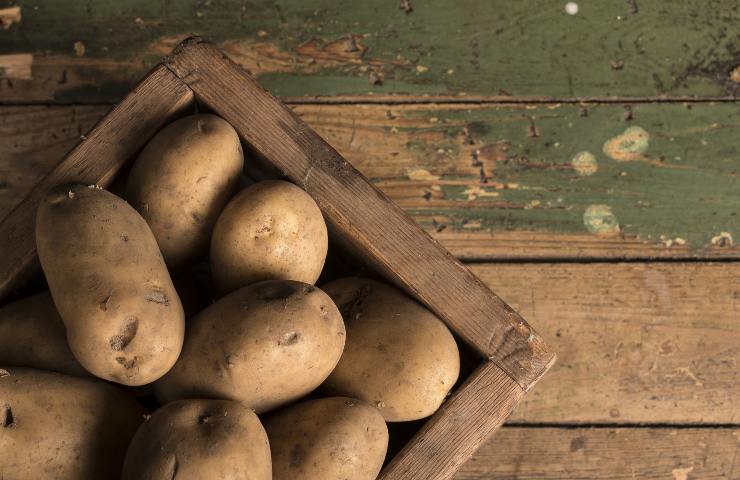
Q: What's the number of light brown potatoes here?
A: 9